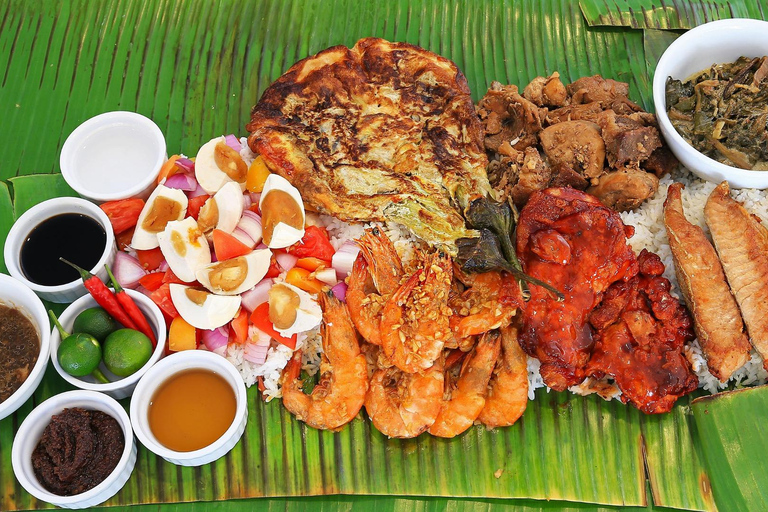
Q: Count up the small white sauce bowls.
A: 6